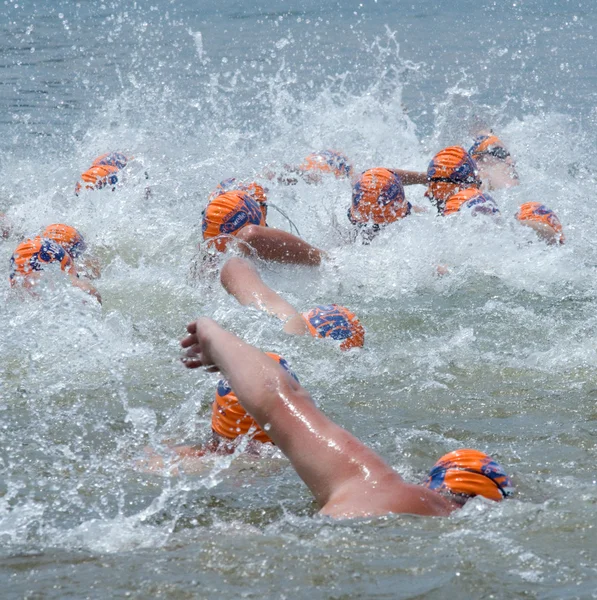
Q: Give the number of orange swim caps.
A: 15